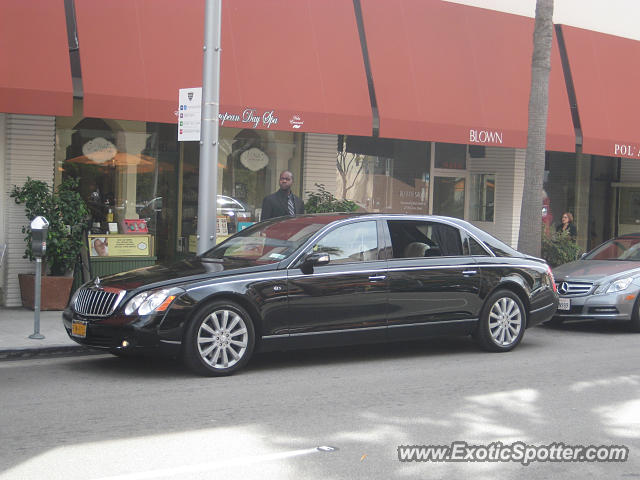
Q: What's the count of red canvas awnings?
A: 4